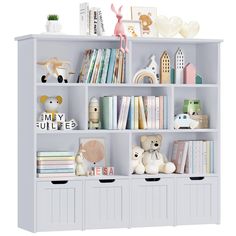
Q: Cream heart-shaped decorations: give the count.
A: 2